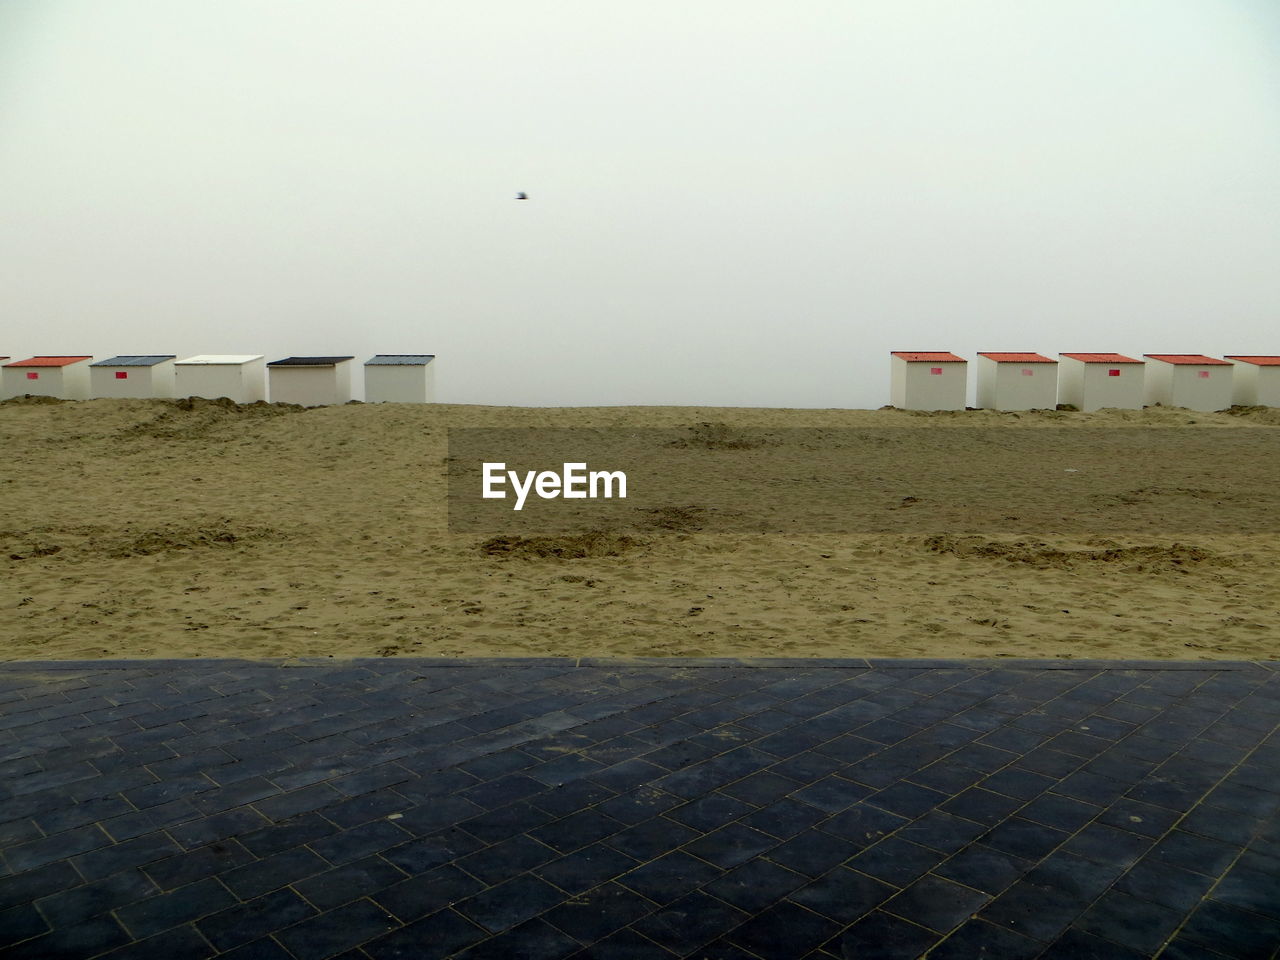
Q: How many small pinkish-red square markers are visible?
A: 6